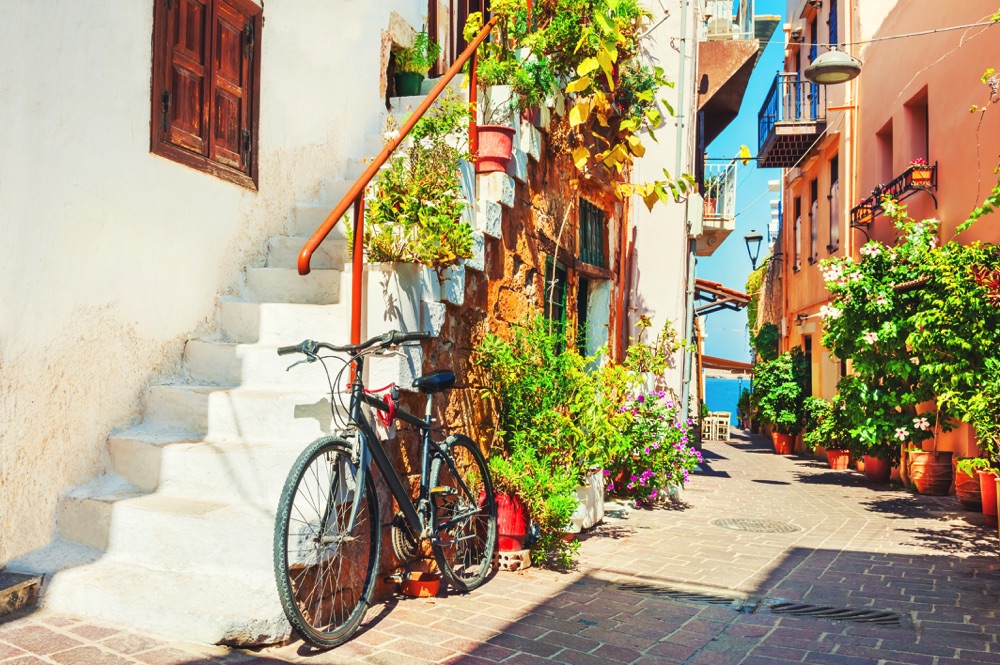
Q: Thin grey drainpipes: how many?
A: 2